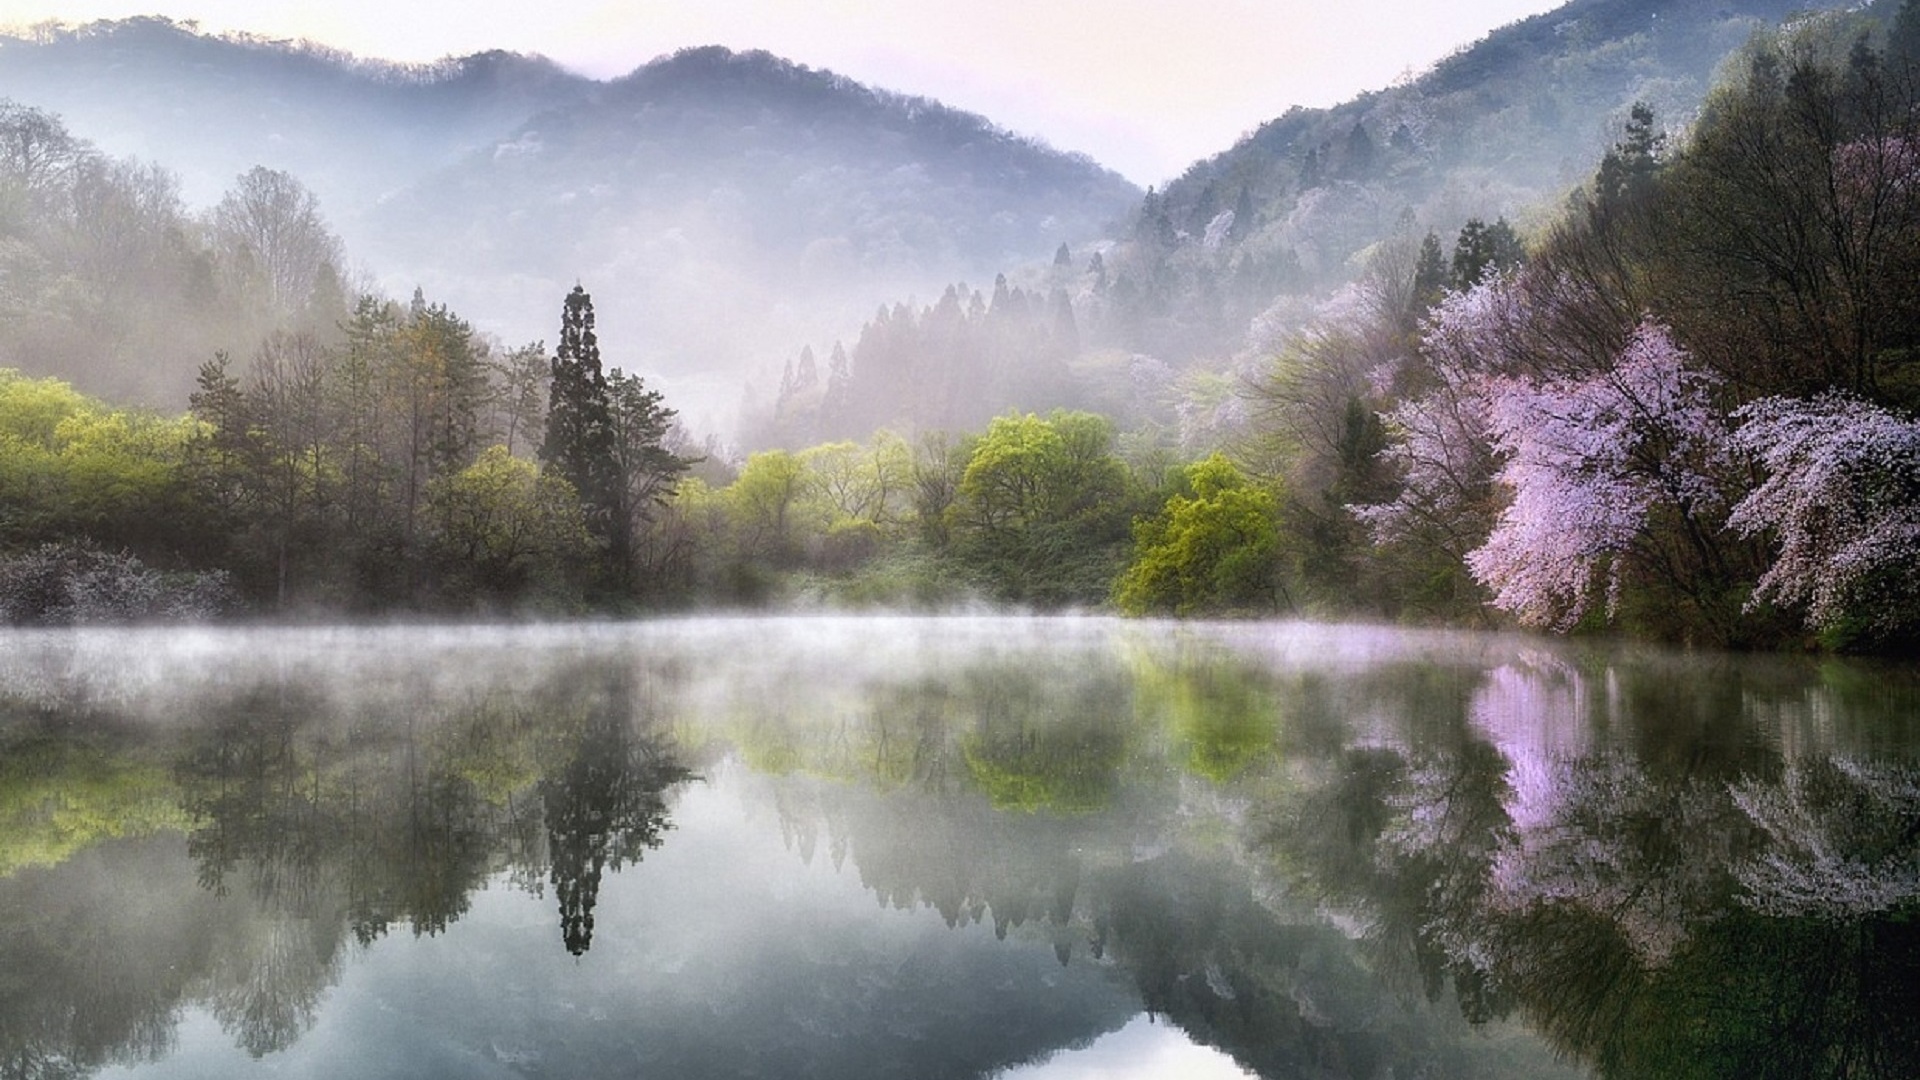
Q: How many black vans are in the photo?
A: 0